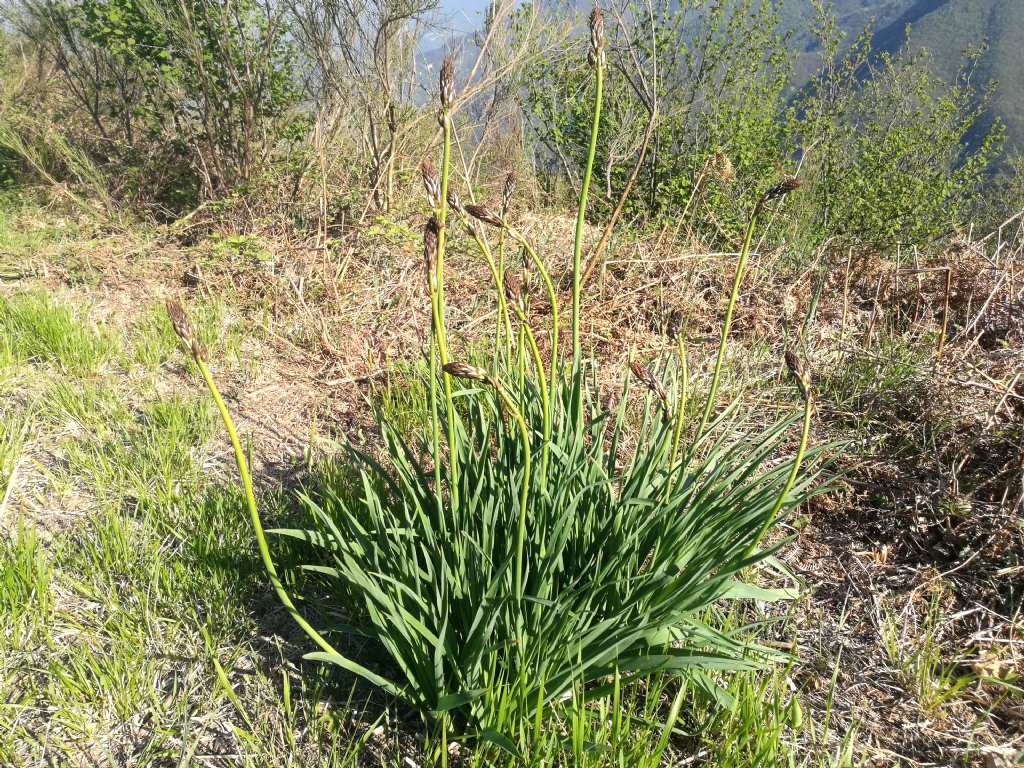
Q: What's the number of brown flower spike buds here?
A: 14